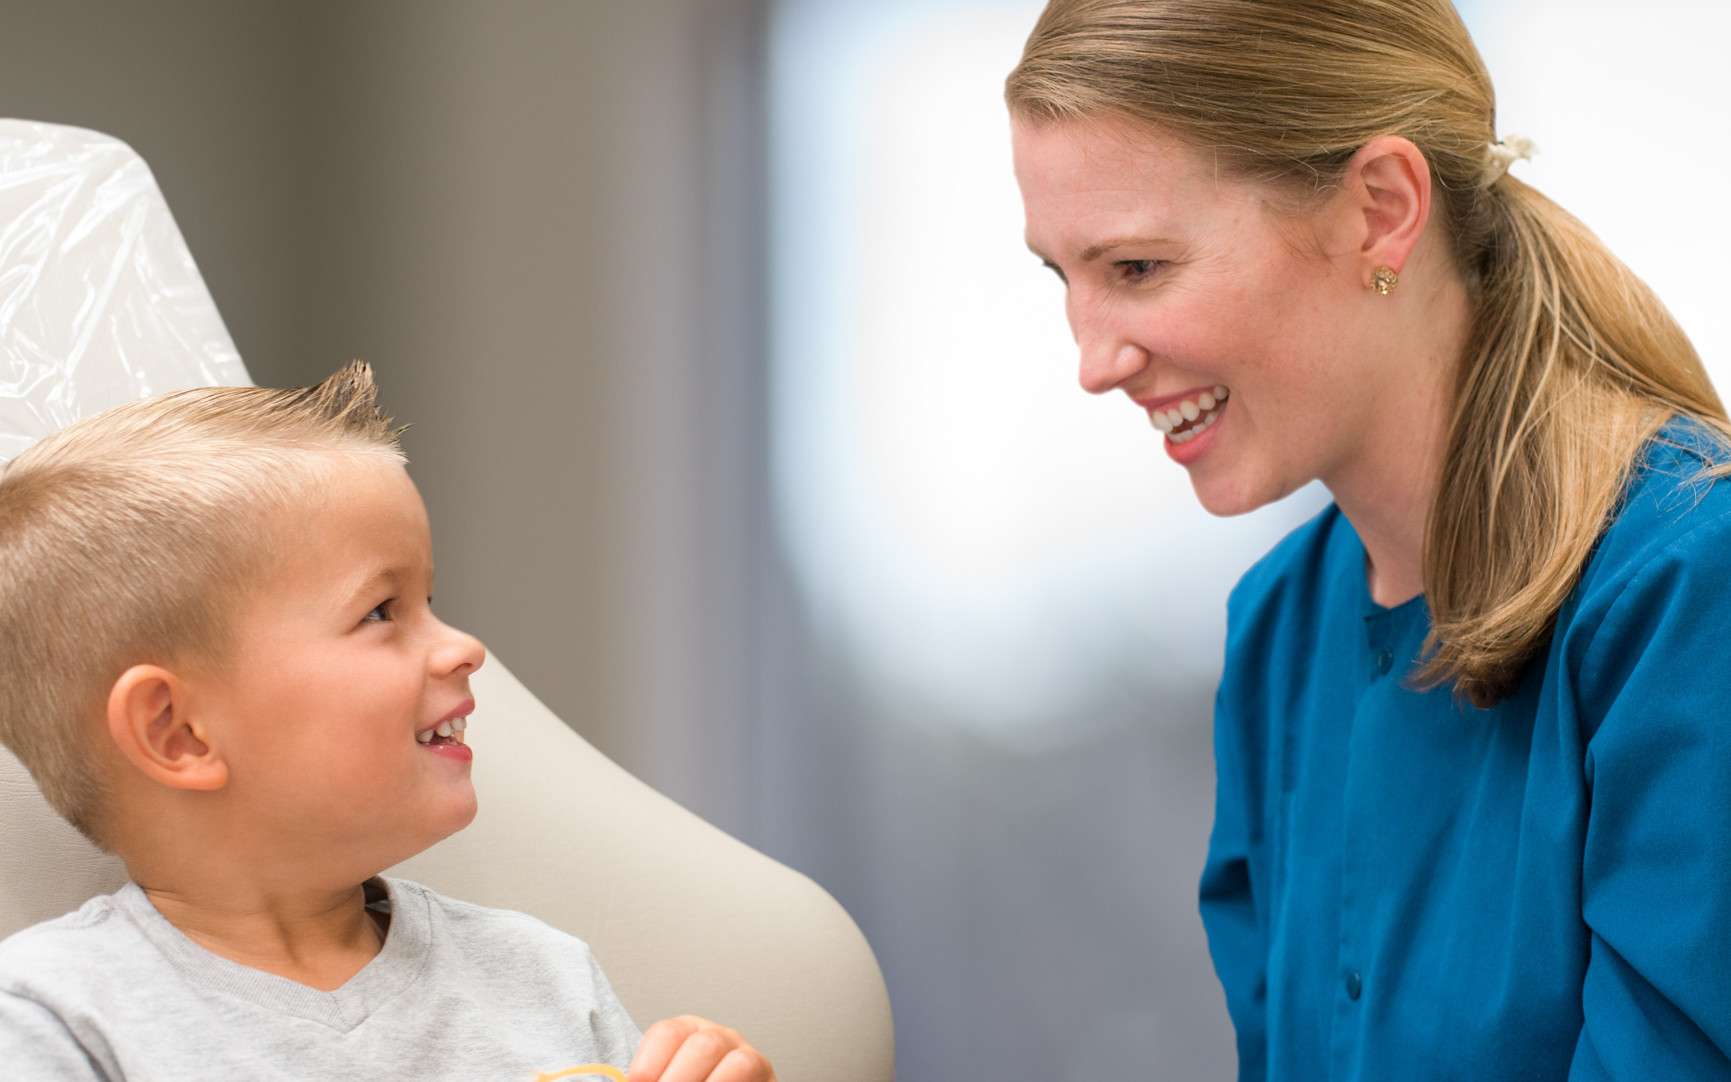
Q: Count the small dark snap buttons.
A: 2